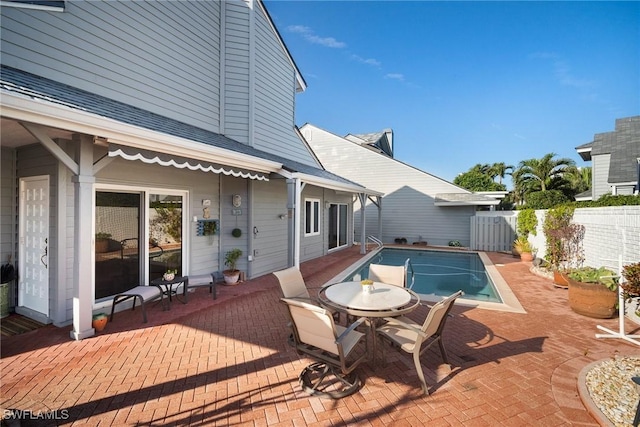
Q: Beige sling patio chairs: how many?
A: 4